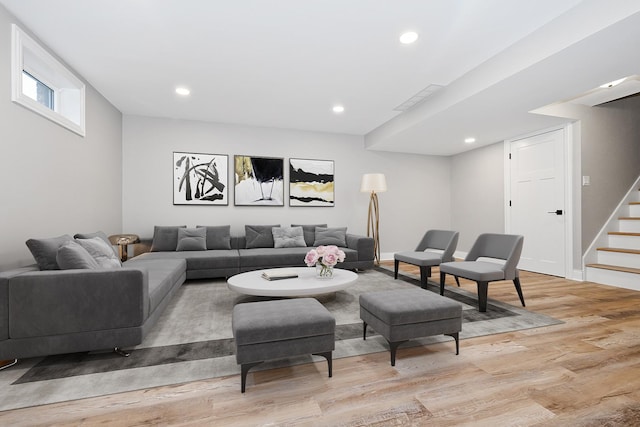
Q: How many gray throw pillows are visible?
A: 11